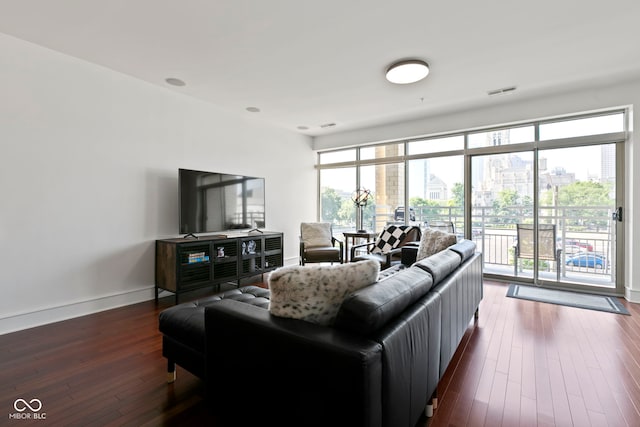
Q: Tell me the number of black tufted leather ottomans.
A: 1